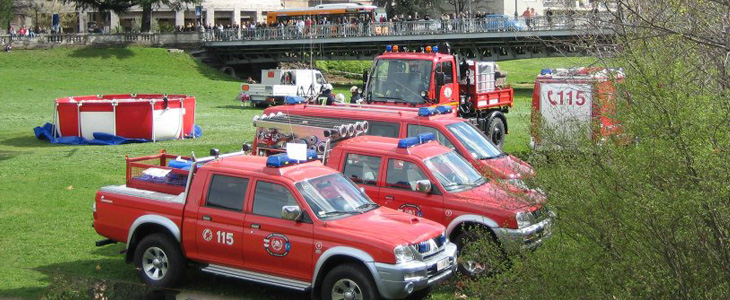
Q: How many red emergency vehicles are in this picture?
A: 5